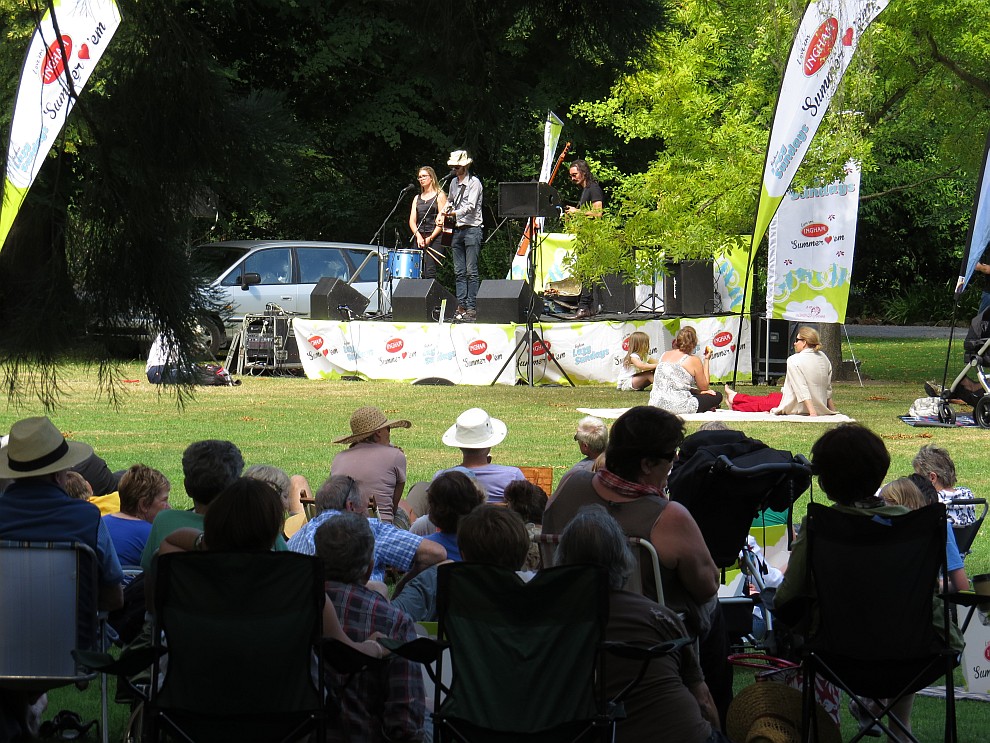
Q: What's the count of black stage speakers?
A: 6